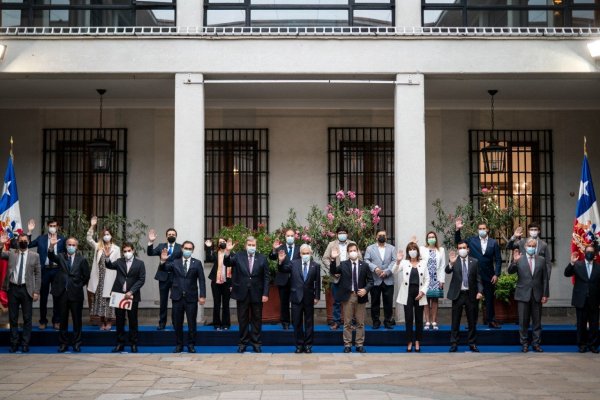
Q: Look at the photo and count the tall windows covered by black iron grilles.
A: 4